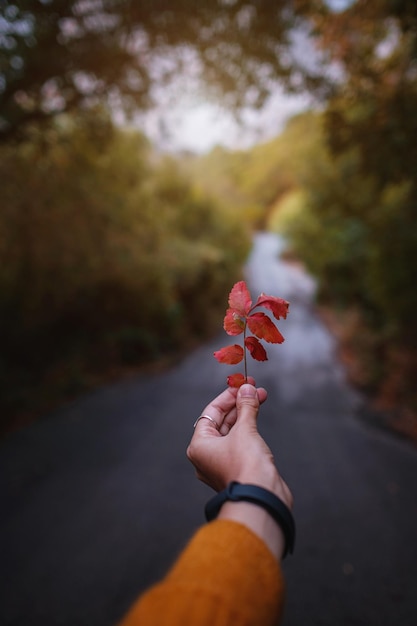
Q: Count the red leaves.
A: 7